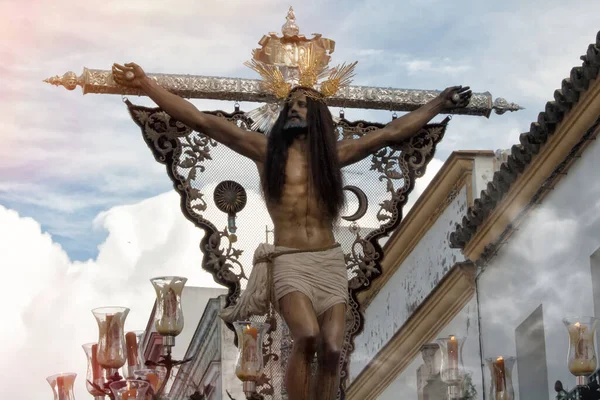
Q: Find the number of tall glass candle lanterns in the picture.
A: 11